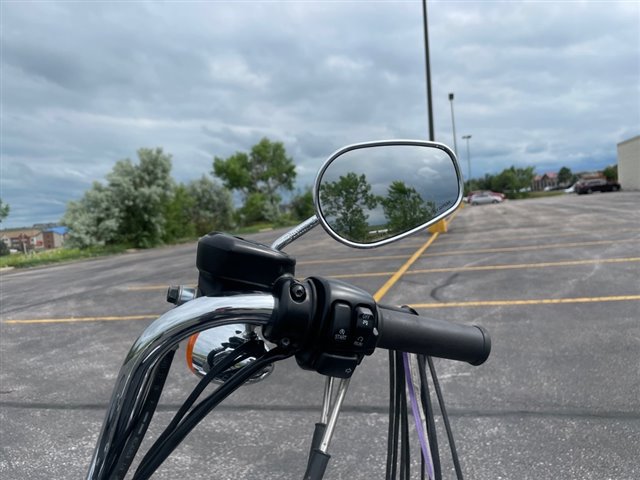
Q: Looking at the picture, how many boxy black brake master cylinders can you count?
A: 1